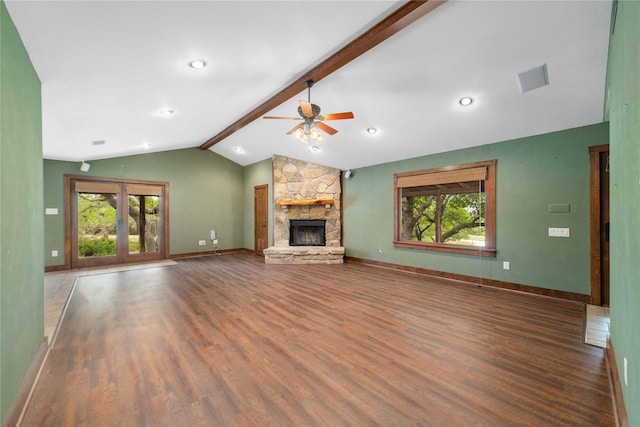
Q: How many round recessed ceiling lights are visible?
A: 7